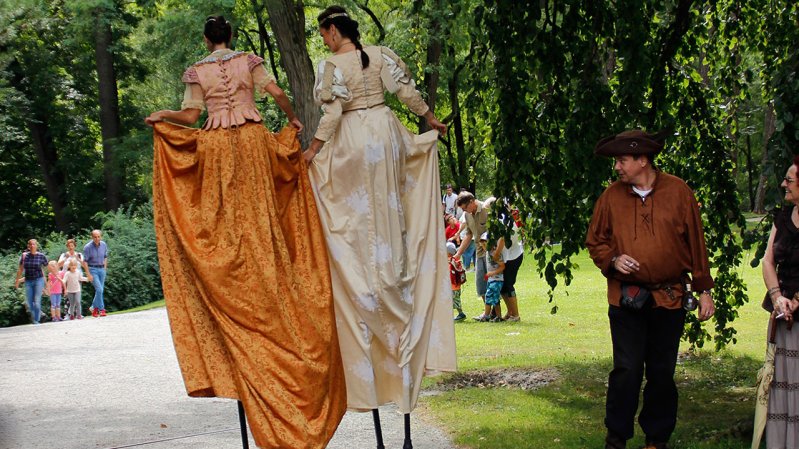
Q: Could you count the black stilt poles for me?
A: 3